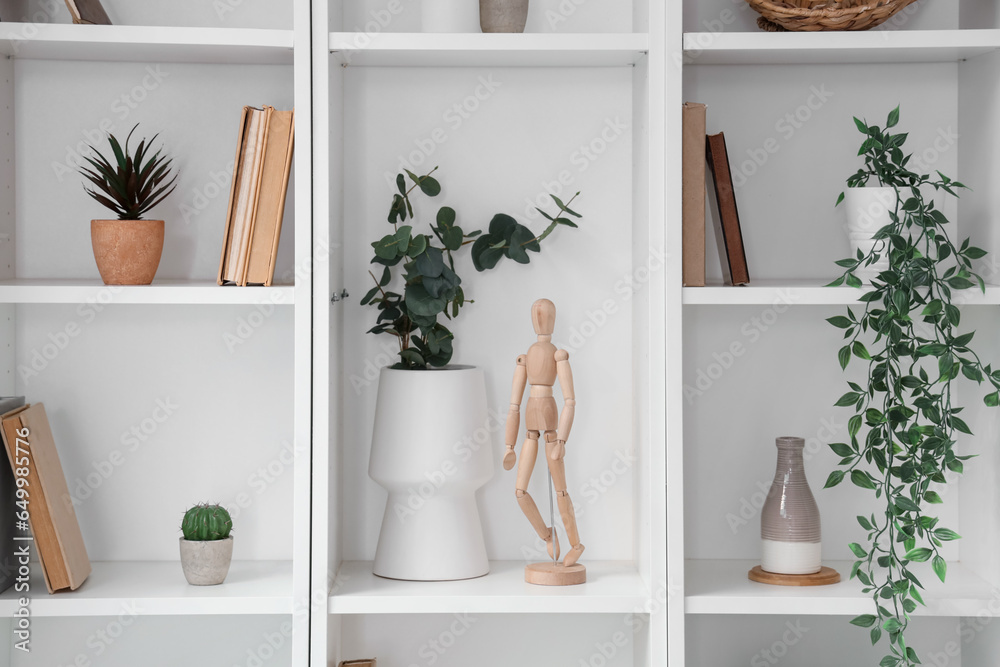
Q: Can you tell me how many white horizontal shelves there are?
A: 8